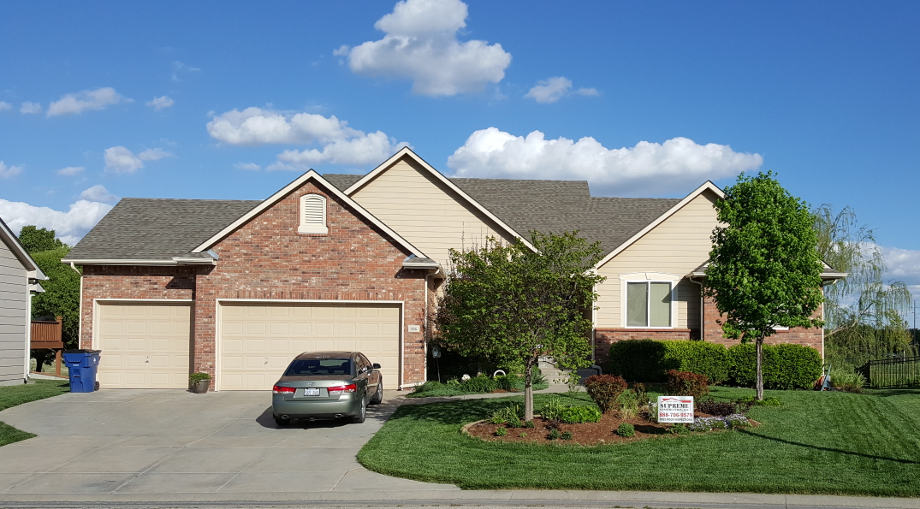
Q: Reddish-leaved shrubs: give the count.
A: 2